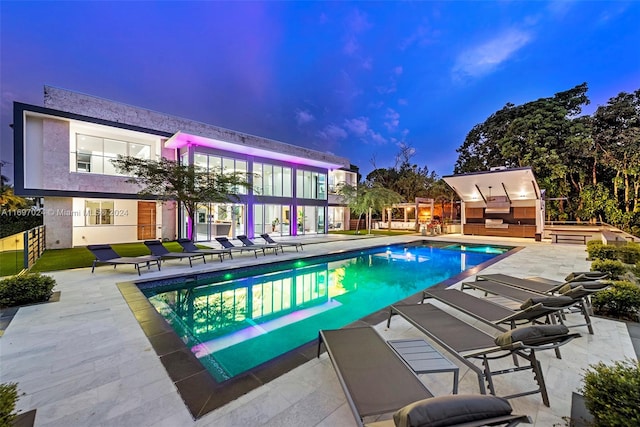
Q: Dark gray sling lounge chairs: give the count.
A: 11